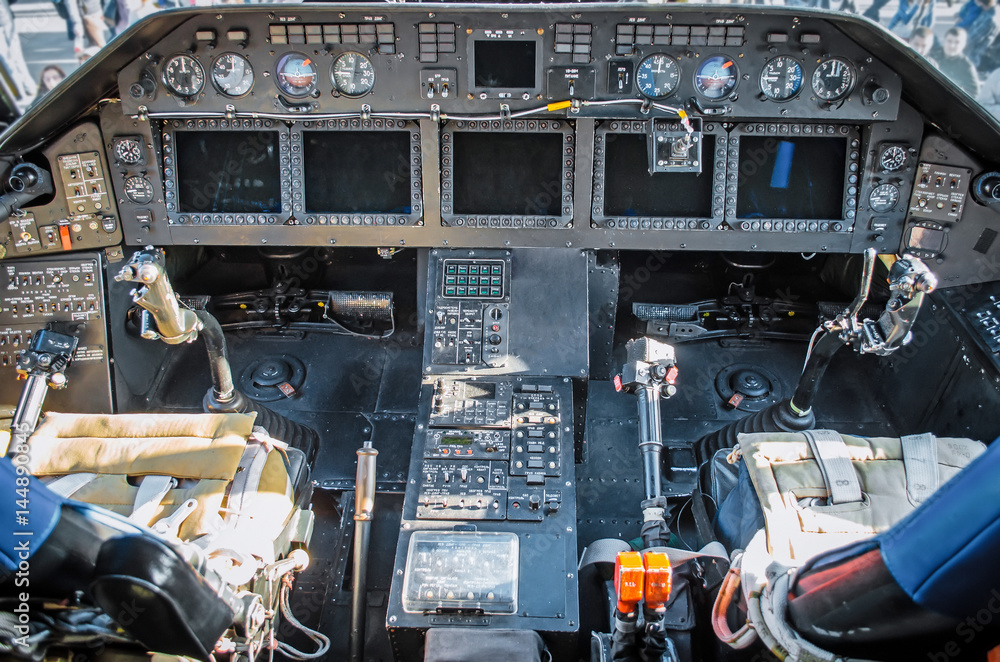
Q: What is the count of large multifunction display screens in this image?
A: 5